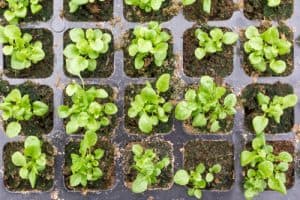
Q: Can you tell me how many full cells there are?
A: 15